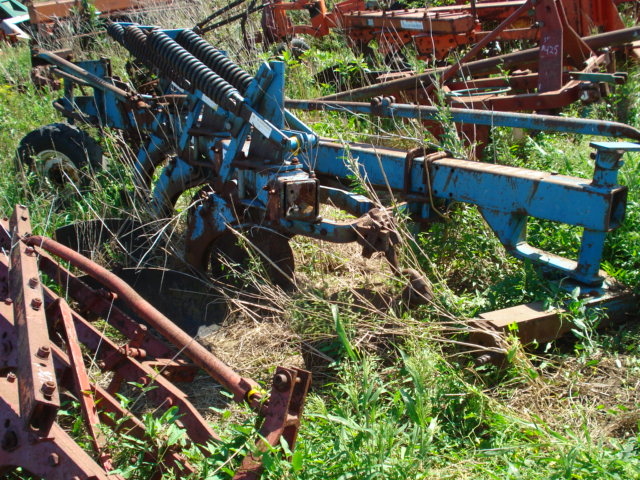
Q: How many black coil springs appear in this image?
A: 4